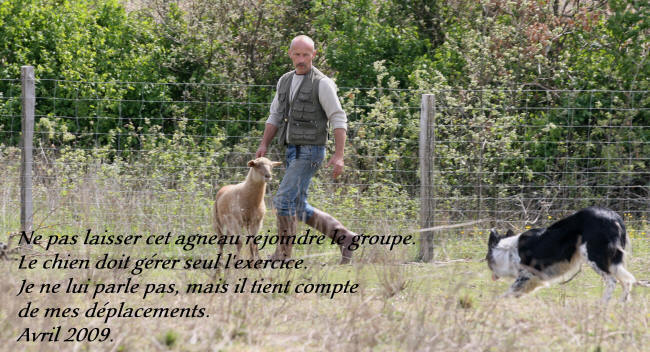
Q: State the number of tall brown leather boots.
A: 2